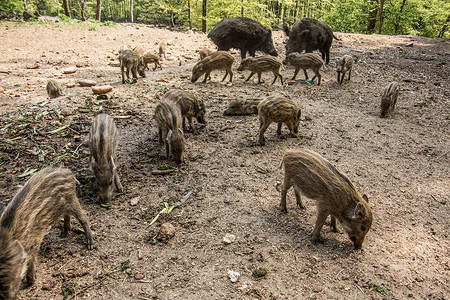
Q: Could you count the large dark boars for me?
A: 2